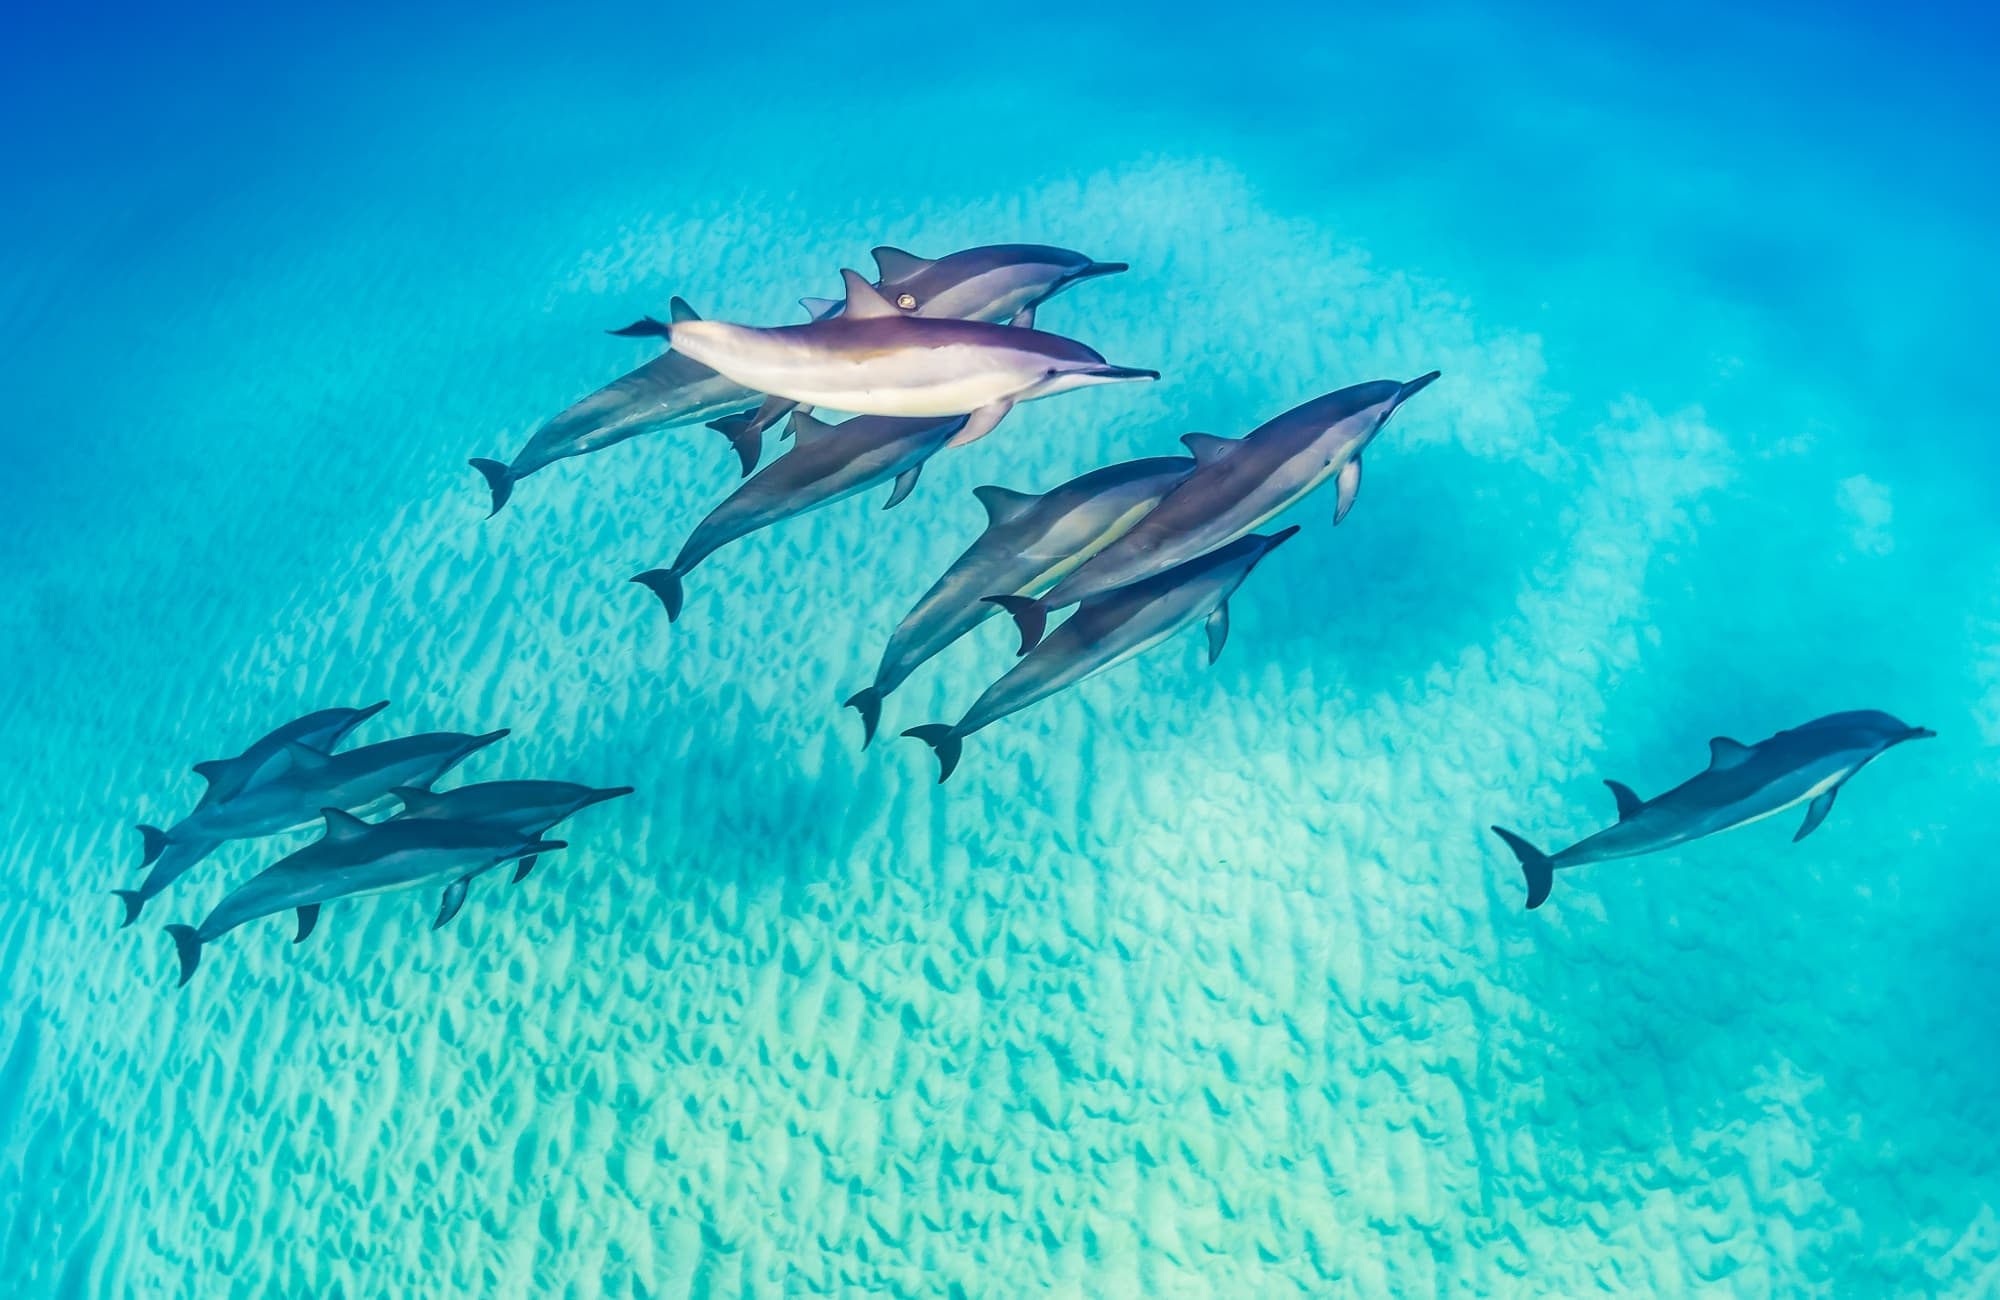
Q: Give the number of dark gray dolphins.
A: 11